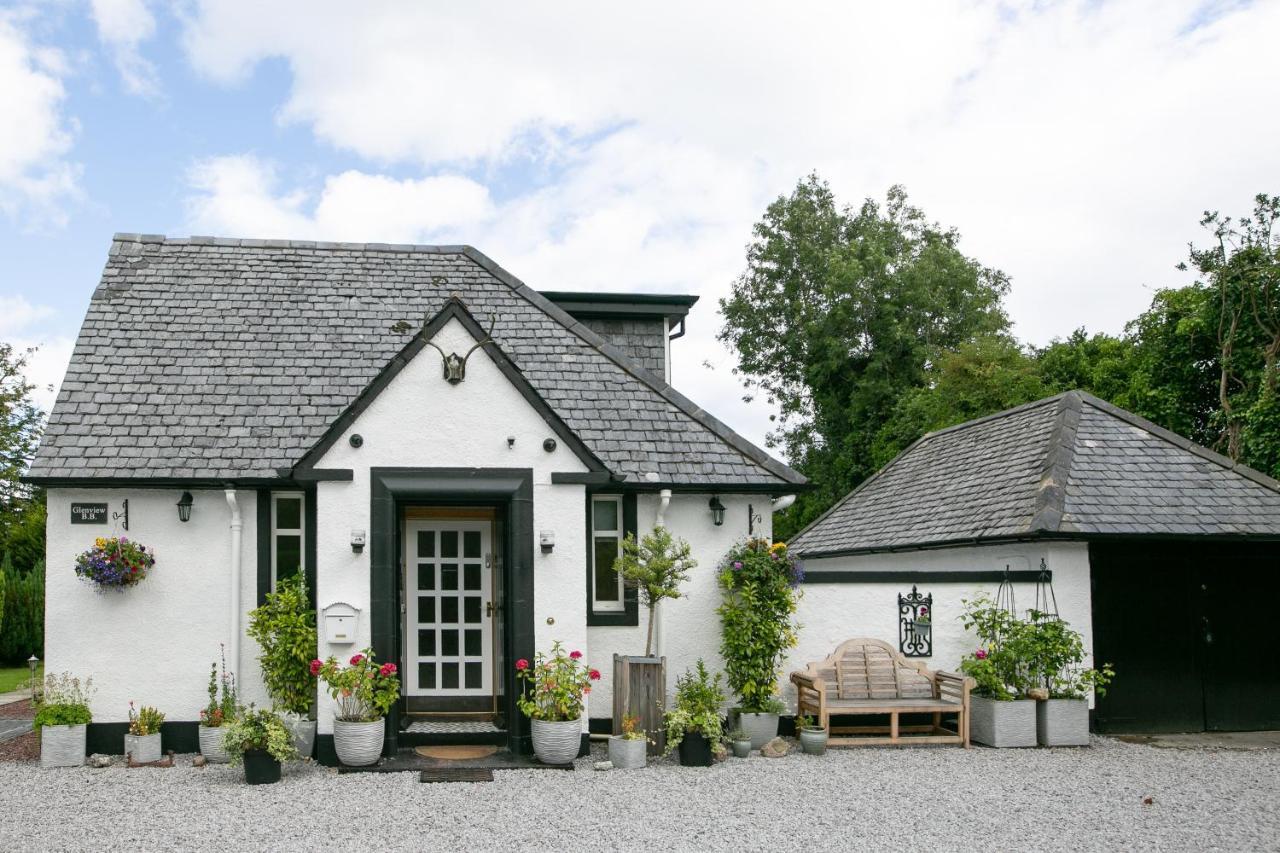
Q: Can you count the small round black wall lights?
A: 2